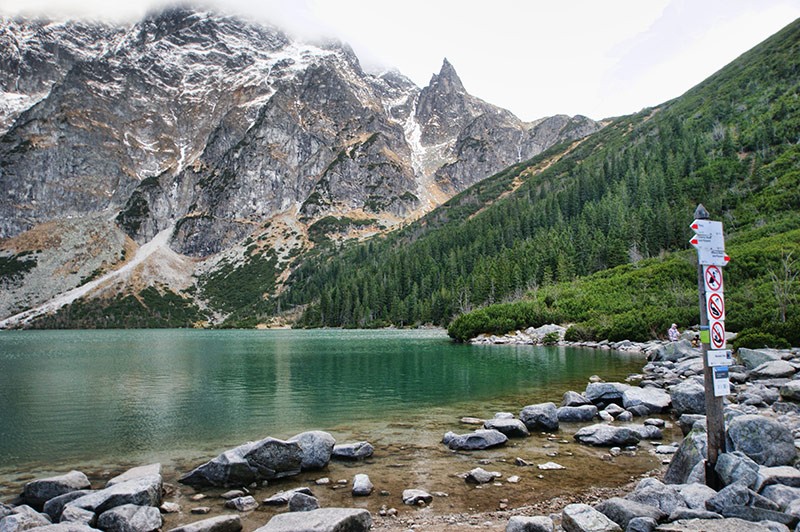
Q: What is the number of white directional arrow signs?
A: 3